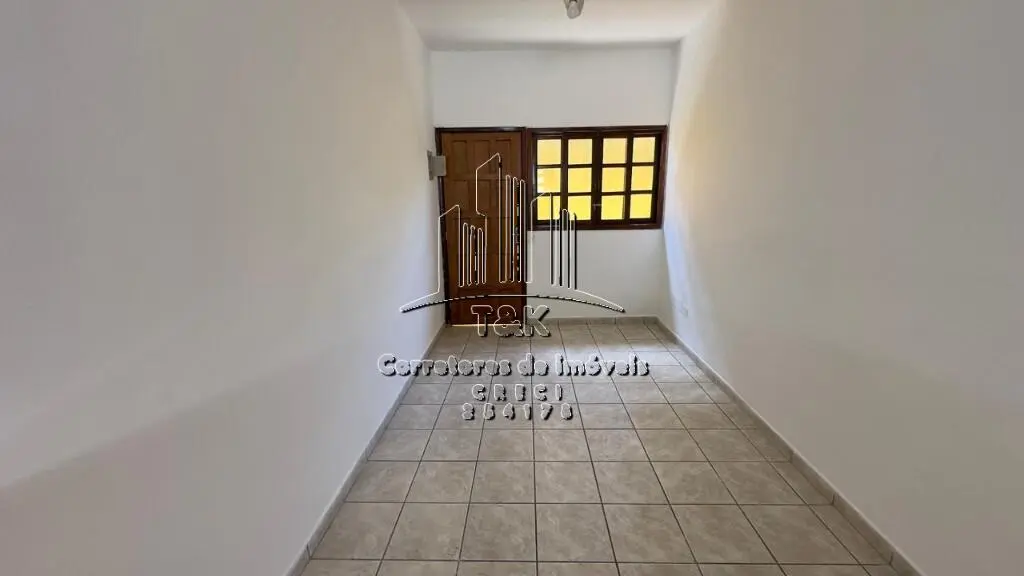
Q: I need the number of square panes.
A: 12